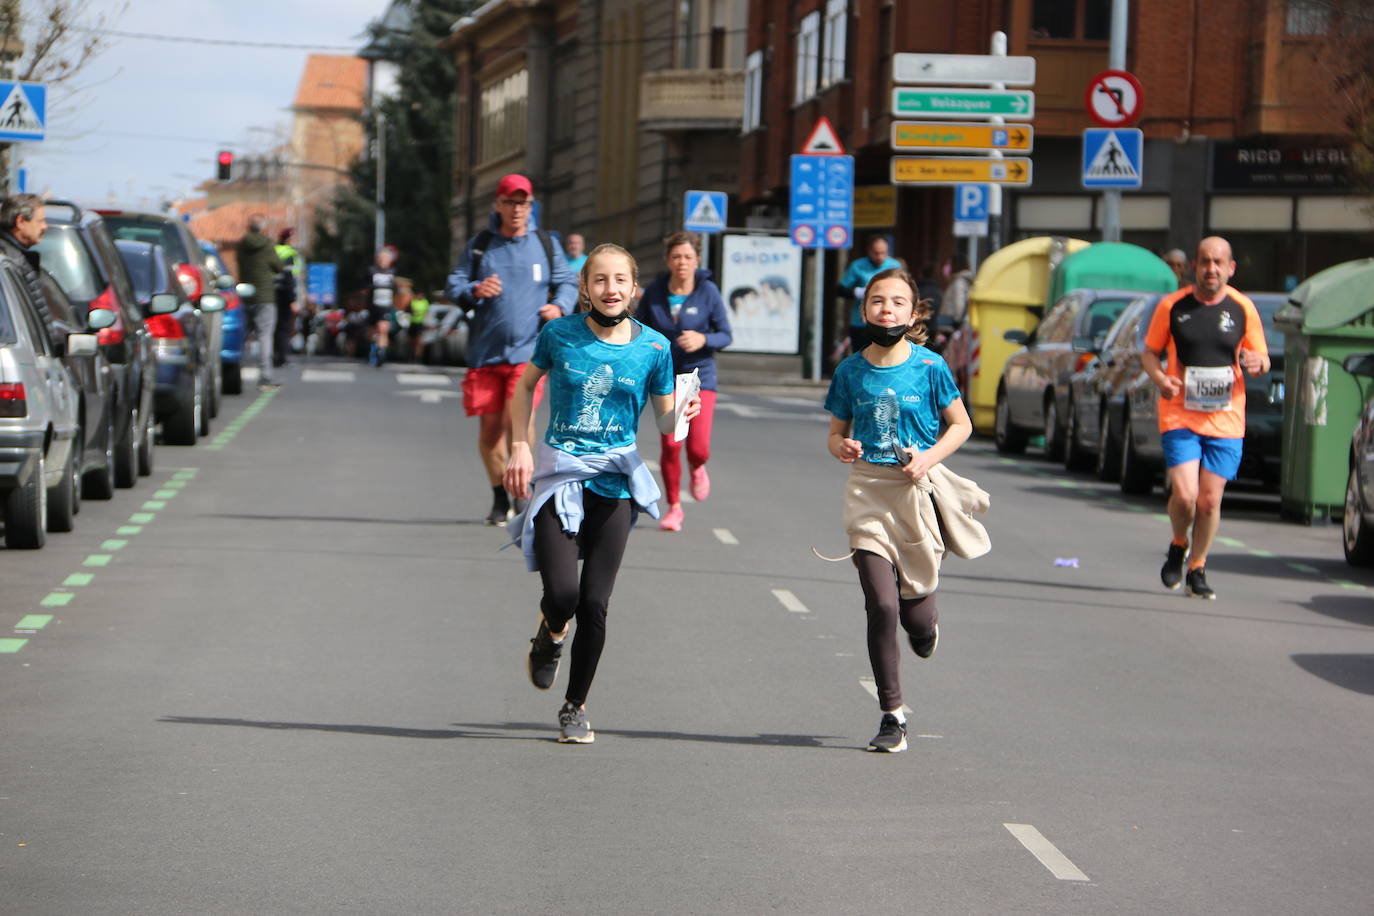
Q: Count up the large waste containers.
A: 3